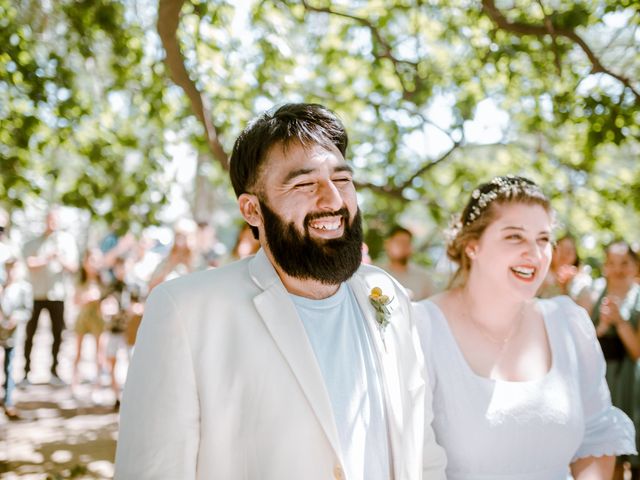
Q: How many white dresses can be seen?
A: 1